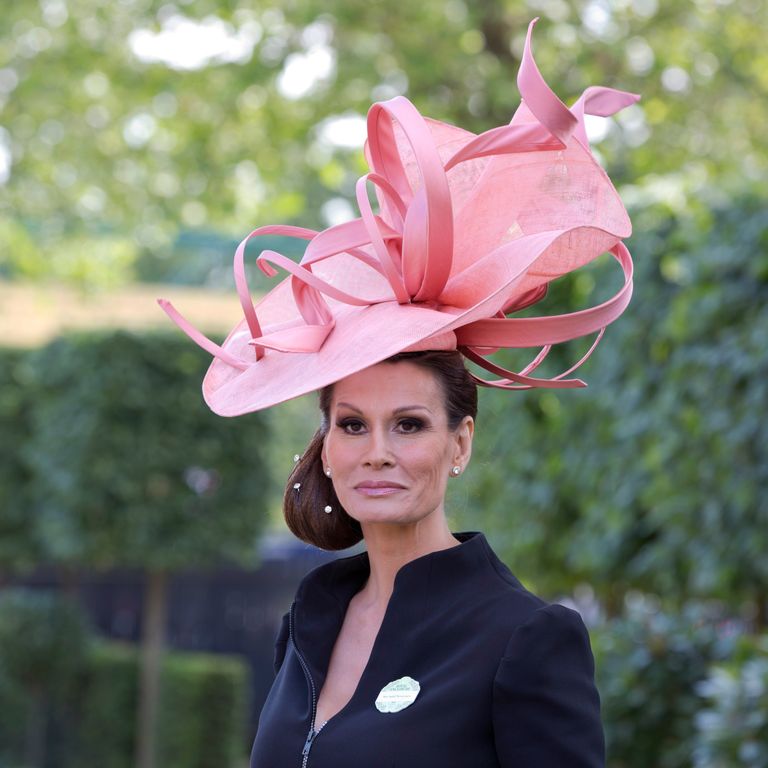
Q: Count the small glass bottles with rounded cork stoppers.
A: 0